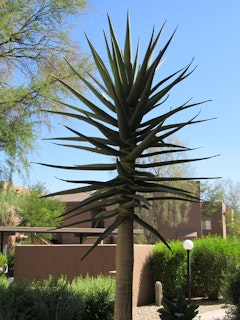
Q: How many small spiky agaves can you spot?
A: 1